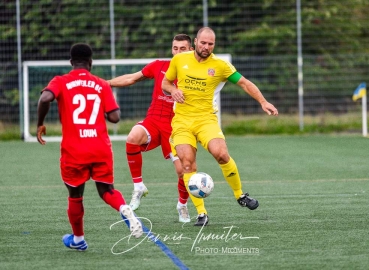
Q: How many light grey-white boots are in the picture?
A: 2